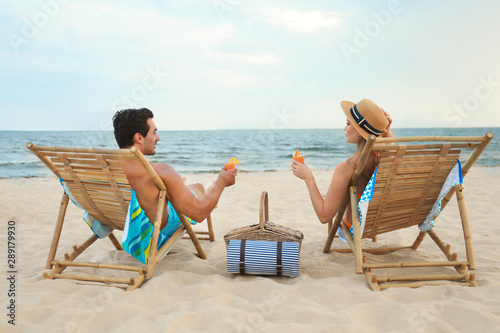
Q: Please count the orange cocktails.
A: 2